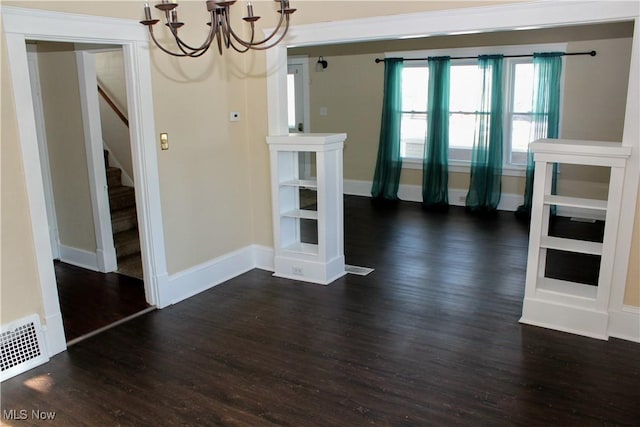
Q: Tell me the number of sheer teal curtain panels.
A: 4